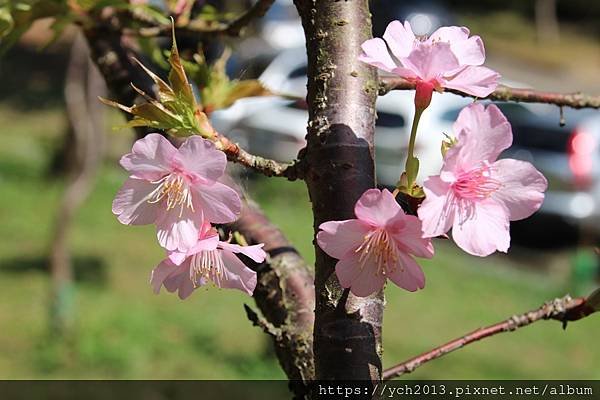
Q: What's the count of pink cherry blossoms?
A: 5